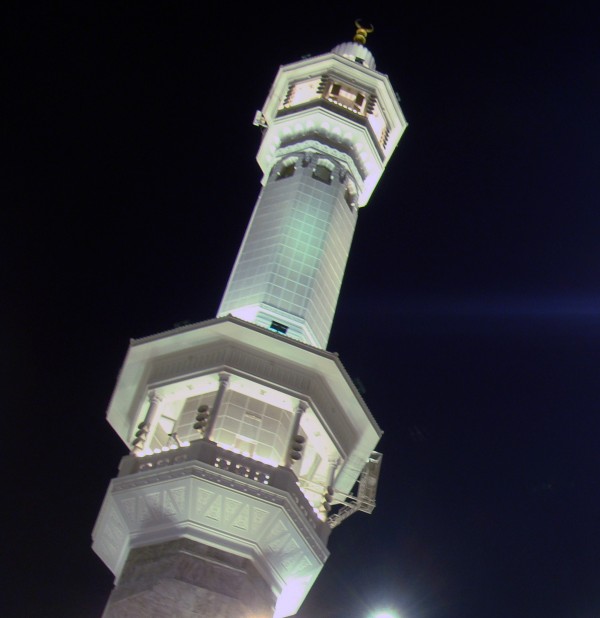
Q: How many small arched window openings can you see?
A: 3